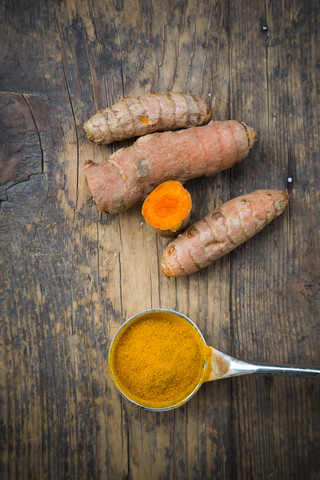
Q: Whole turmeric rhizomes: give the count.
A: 3